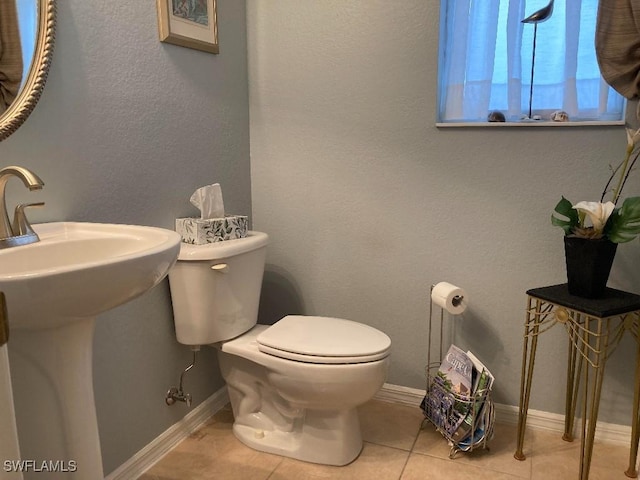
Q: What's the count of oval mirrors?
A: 1